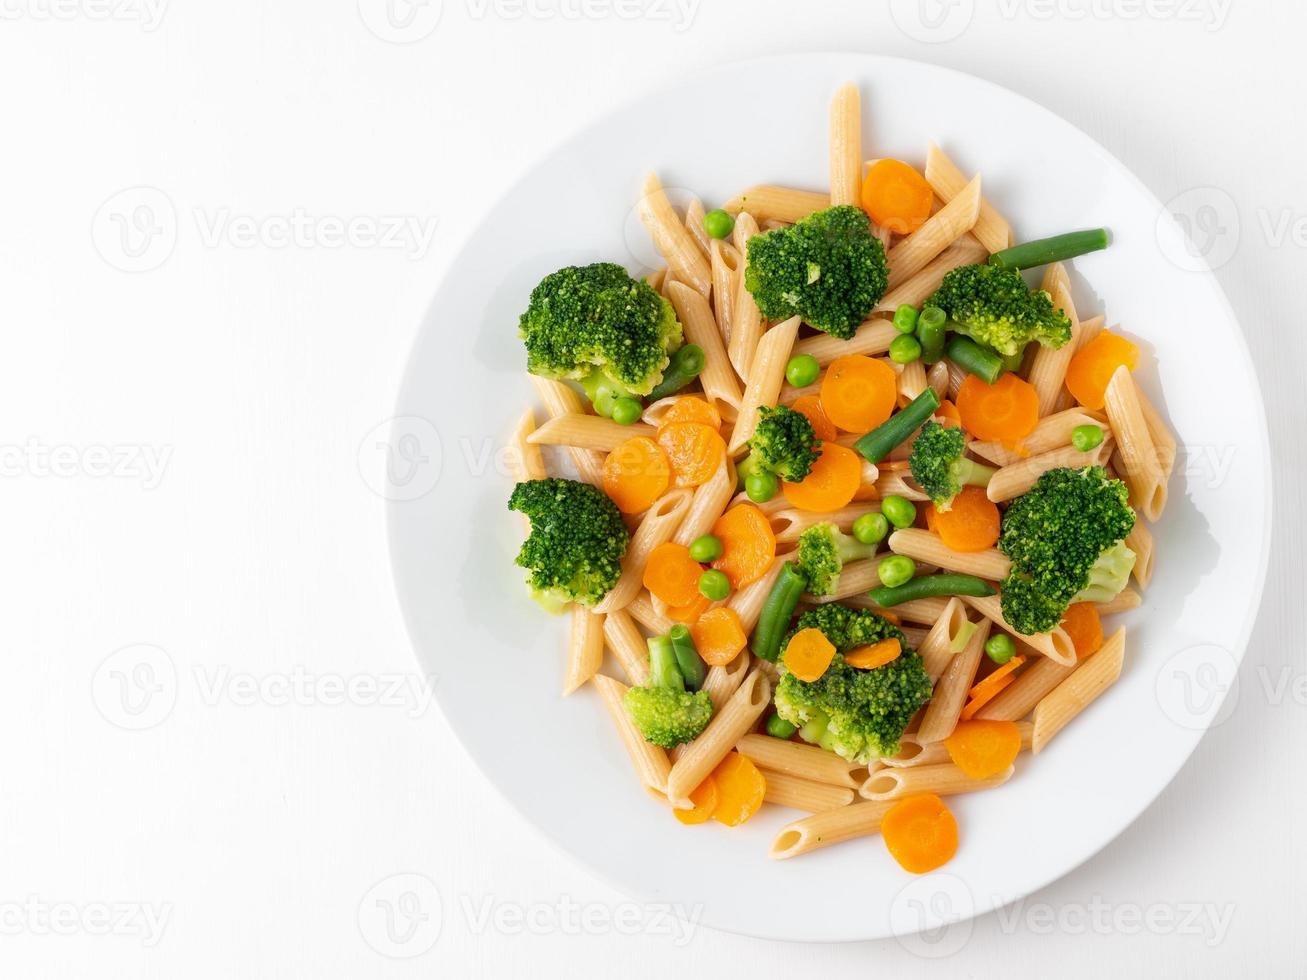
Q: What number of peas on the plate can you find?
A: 14